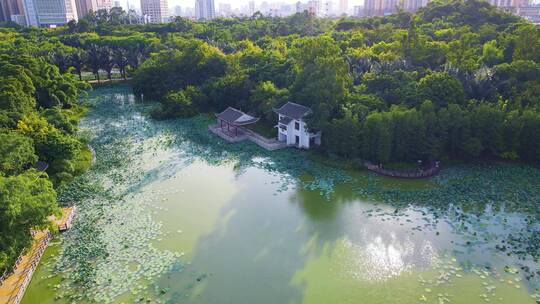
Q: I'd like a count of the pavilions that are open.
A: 1